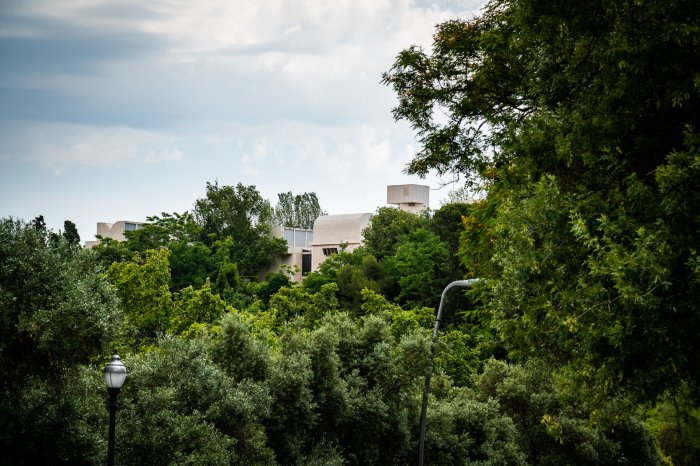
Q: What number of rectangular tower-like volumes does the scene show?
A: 1